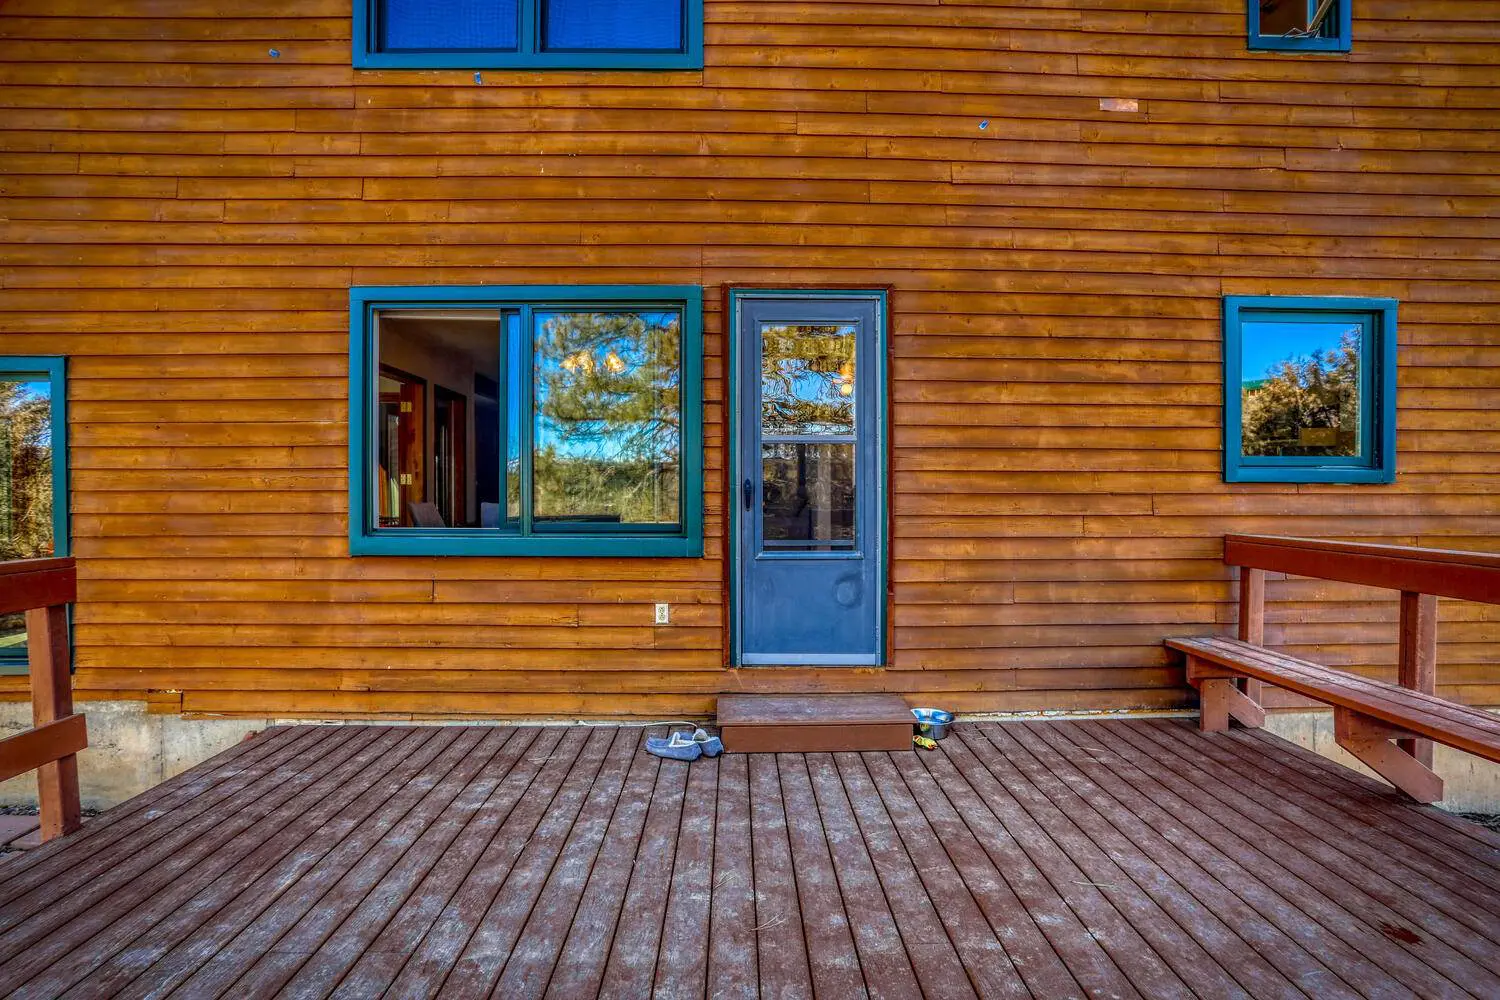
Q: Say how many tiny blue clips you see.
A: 3